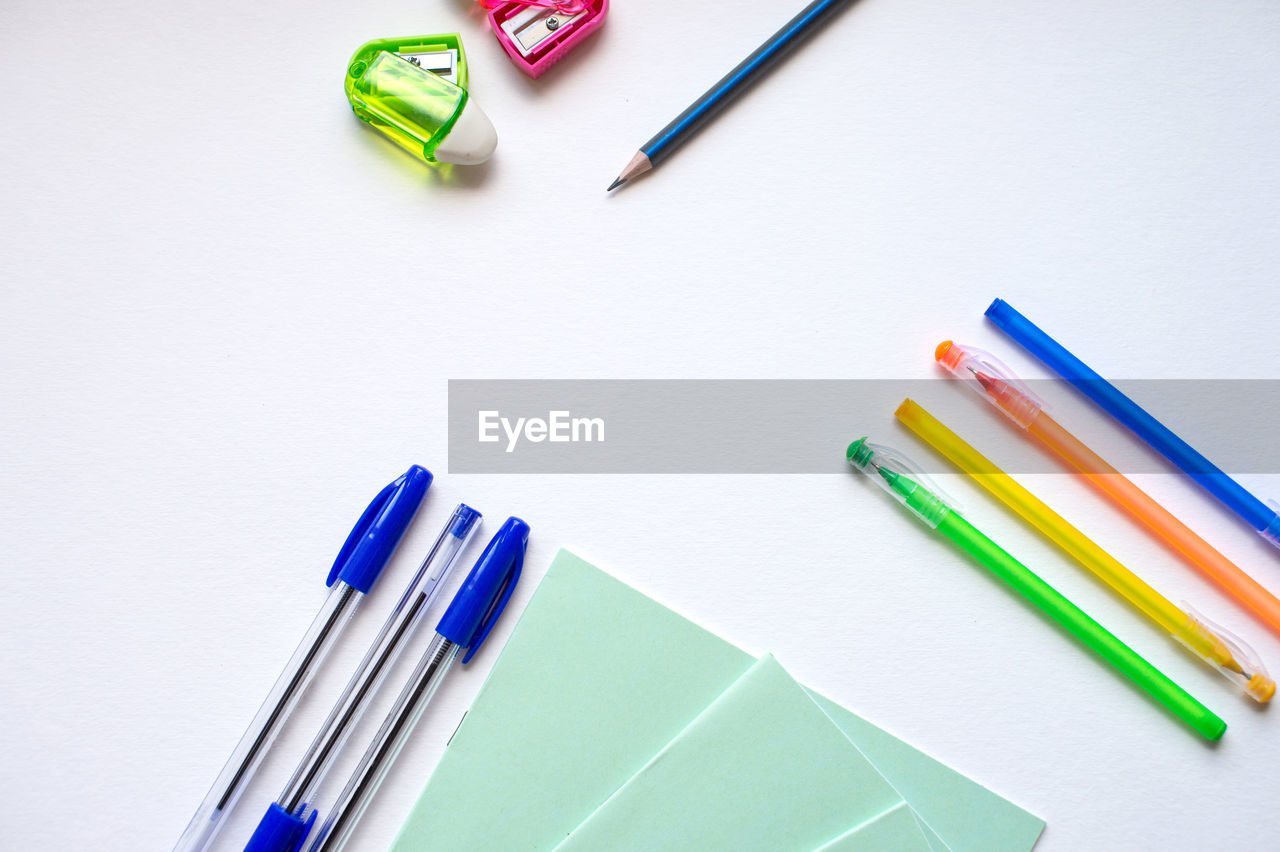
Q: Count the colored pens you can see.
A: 4